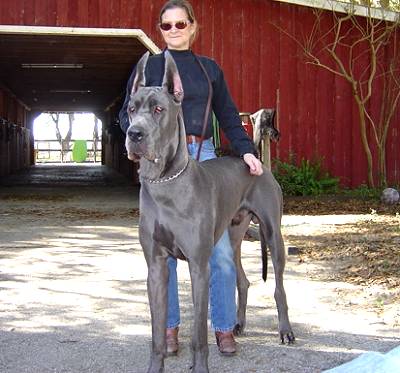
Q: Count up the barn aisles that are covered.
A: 1